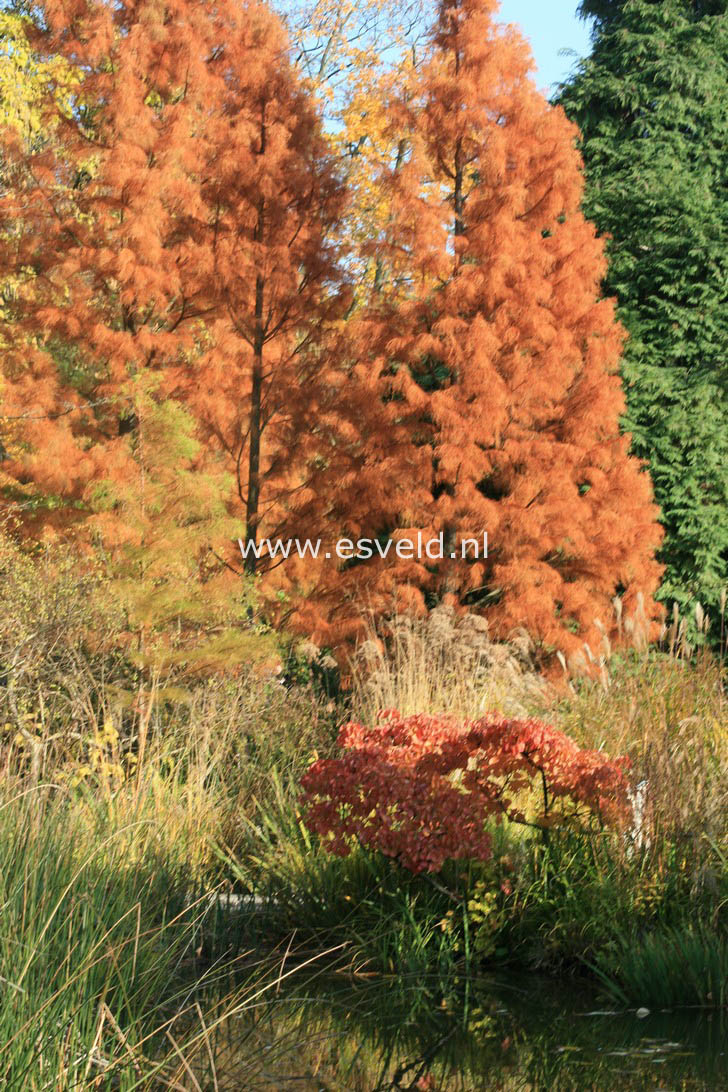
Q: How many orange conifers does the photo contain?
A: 3